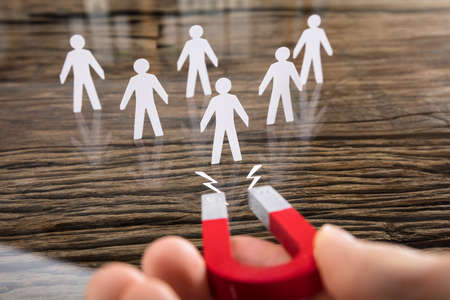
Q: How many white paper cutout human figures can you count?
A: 6